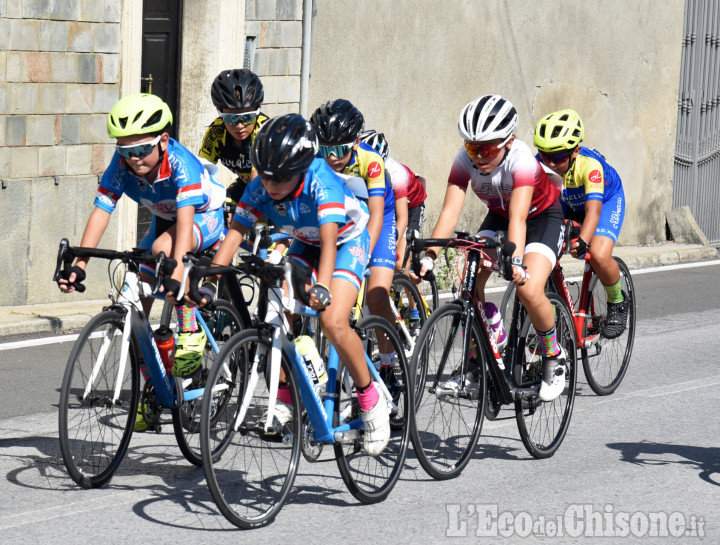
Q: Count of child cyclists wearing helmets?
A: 7